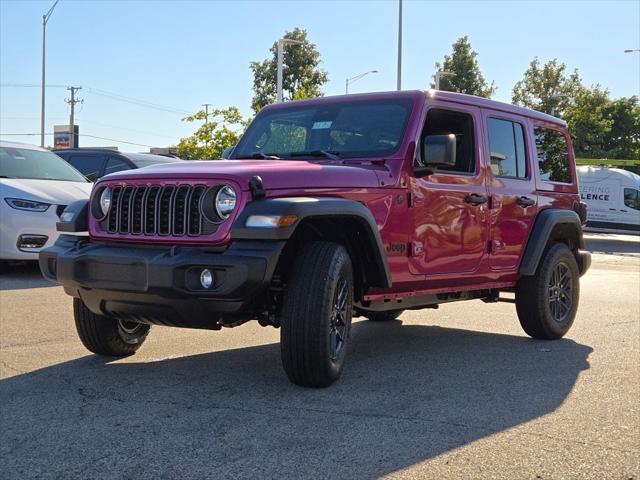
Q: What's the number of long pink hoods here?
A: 1